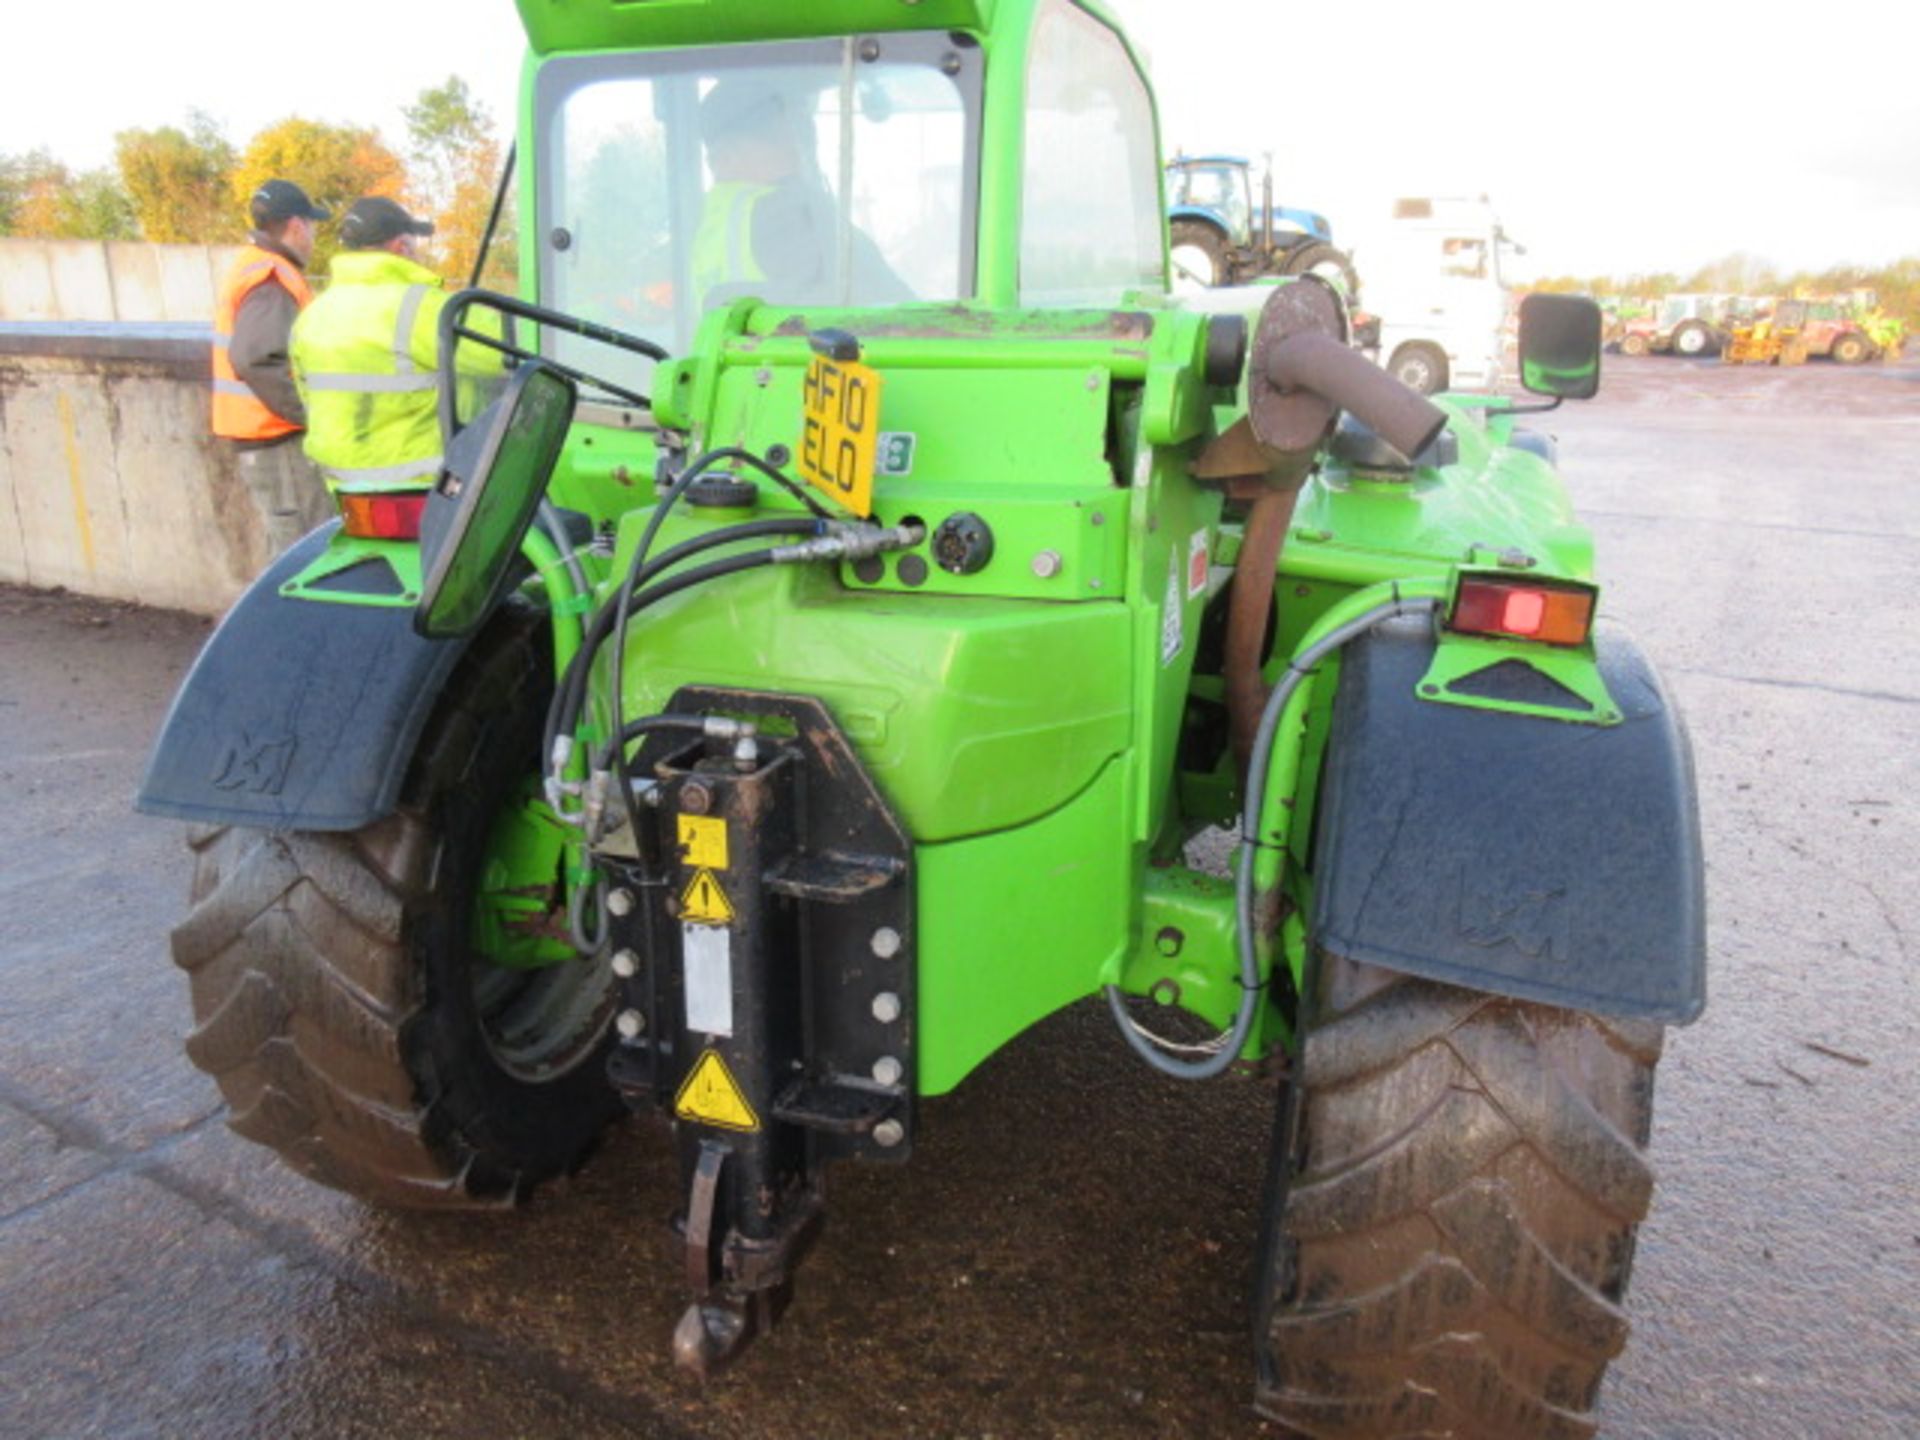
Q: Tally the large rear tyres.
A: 2